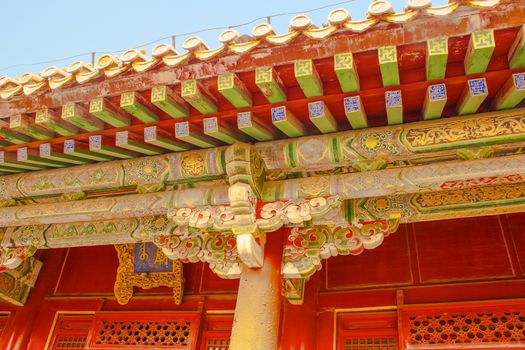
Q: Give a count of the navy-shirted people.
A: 0